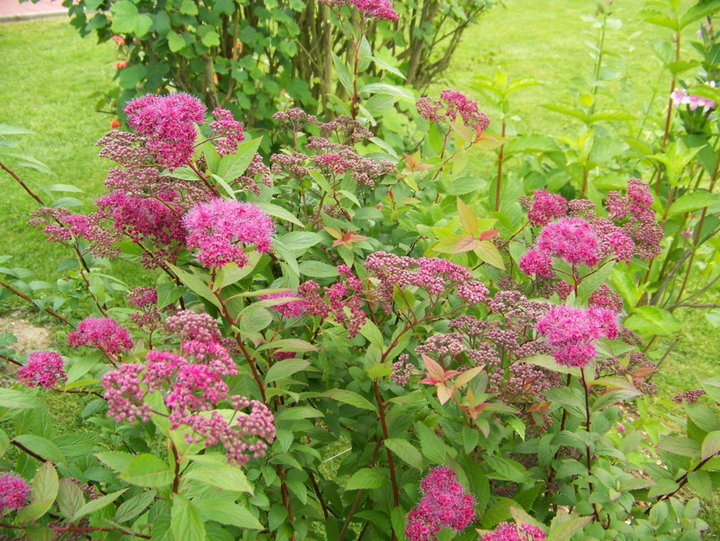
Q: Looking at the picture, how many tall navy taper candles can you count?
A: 0